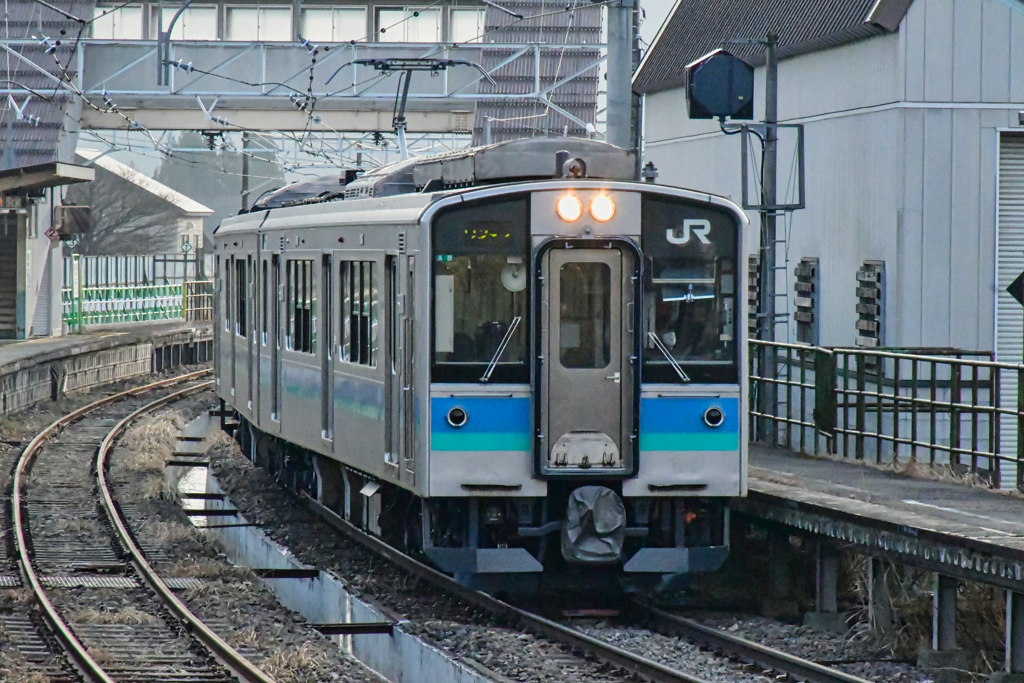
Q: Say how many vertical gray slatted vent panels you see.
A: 3